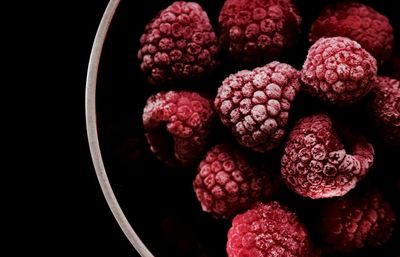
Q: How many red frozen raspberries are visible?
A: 11